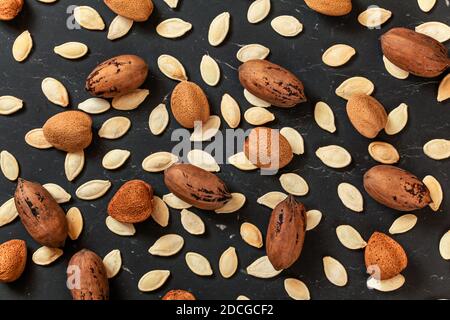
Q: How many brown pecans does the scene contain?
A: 8